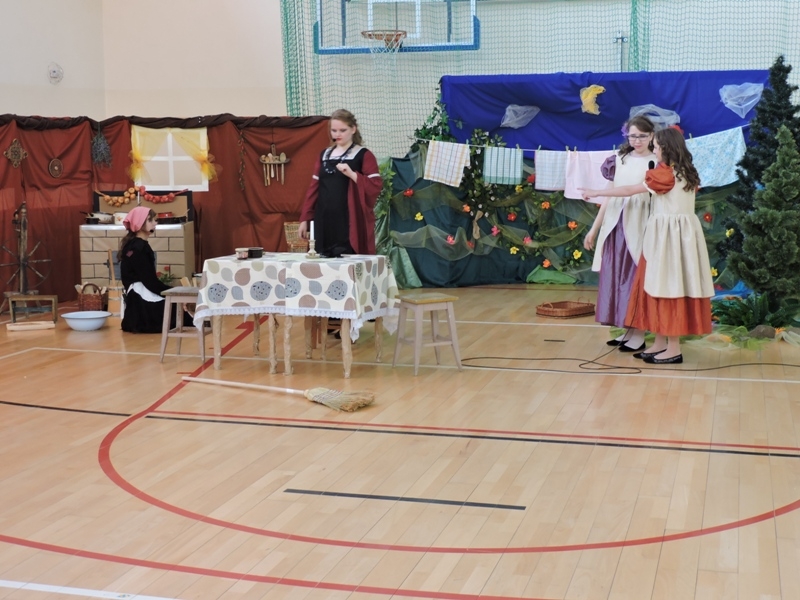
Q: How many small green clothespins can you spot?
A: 9